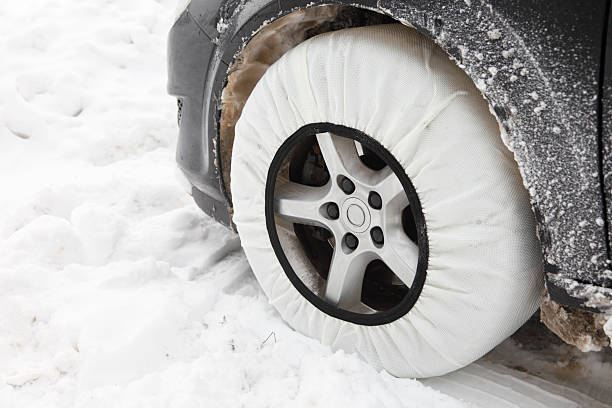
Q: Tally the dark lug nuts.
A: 5